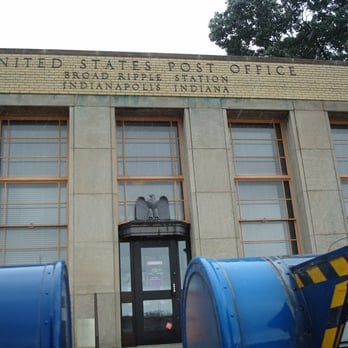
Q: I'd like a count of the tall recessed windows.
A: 4